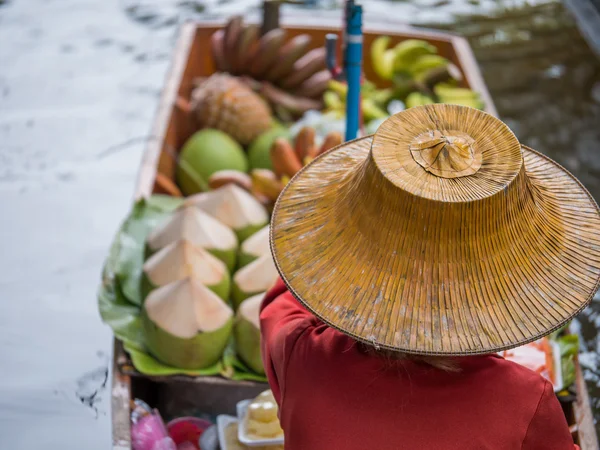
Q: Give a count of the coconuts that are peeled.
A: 7